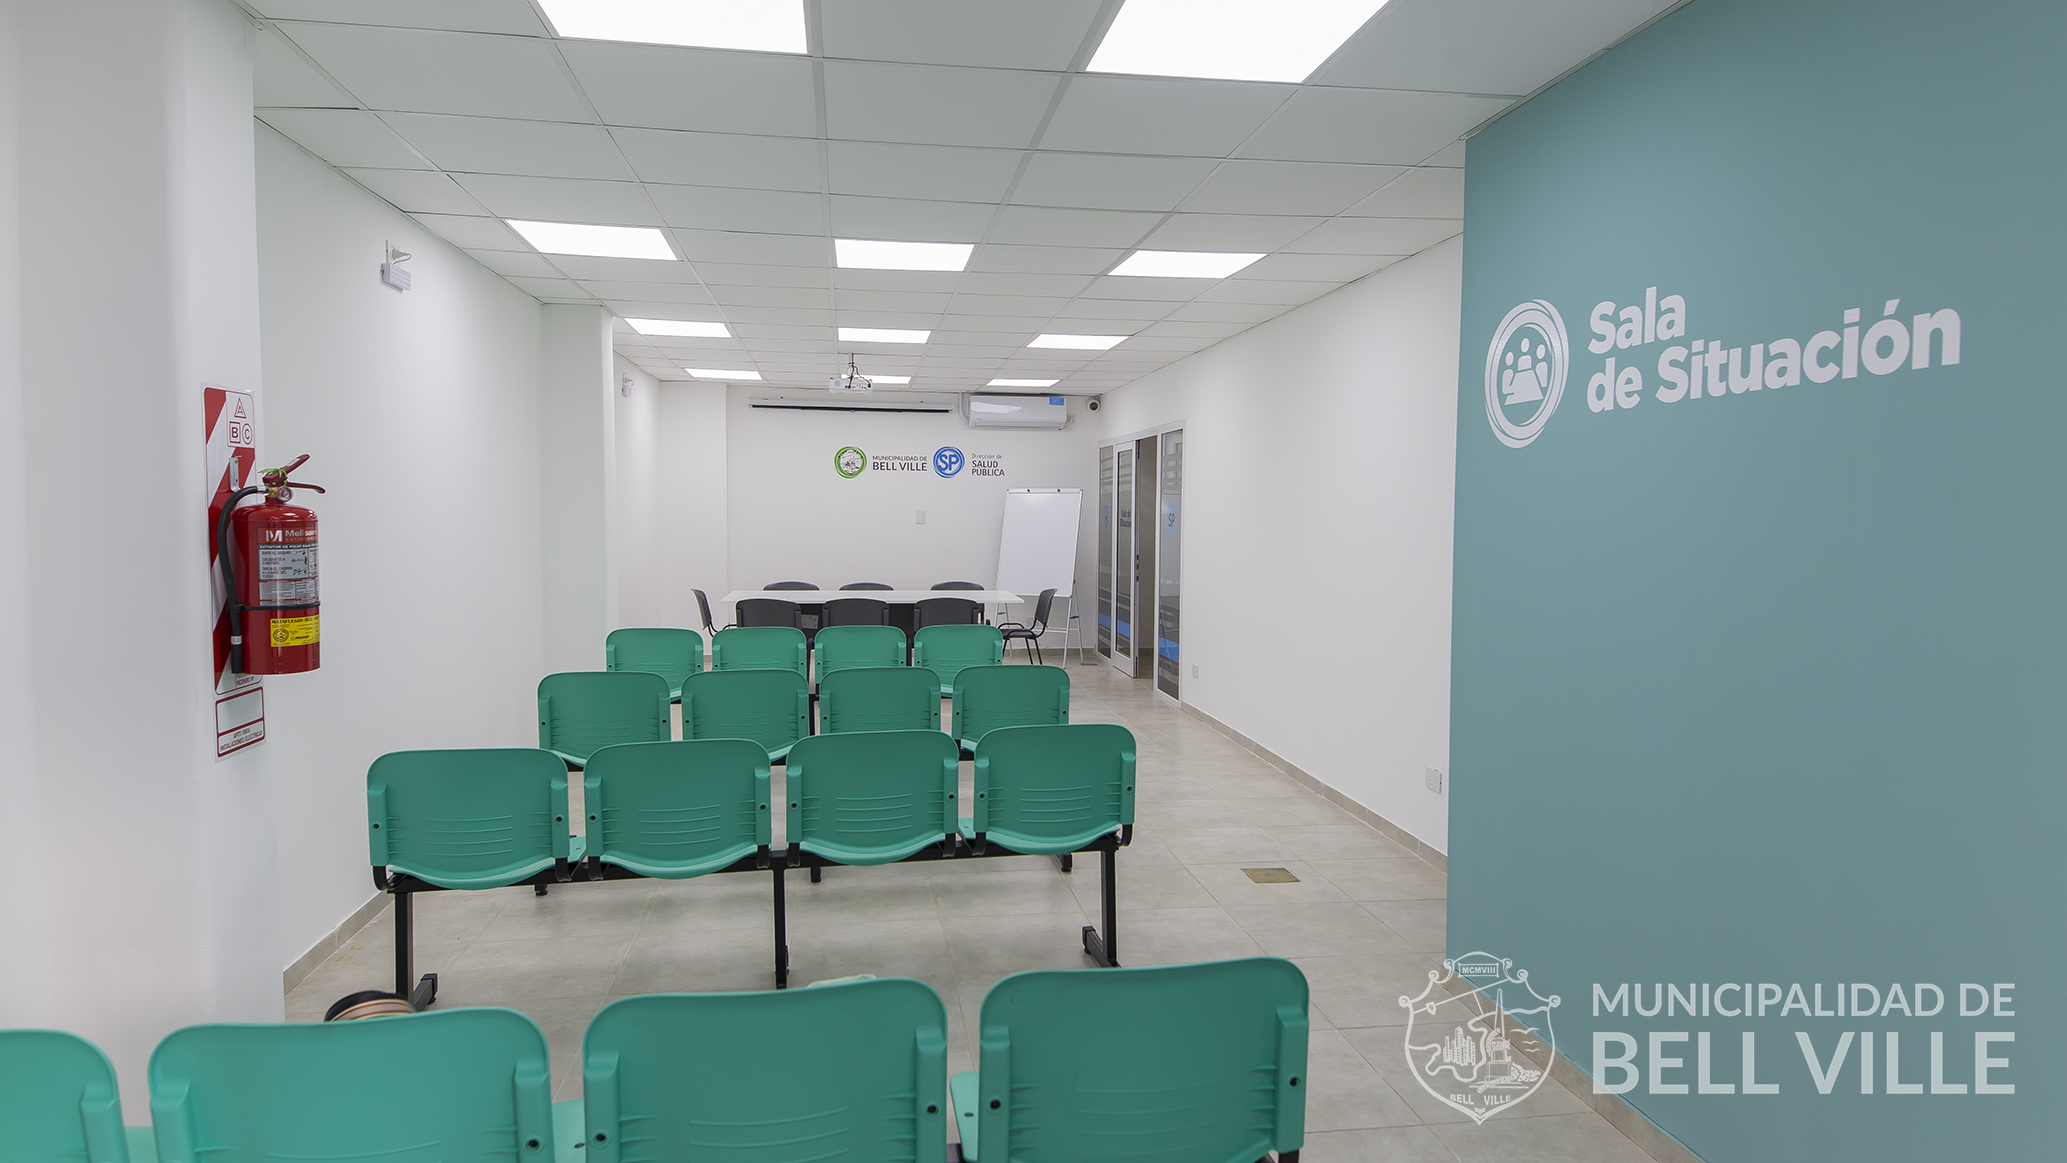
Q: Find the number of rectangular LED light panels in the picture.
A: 11